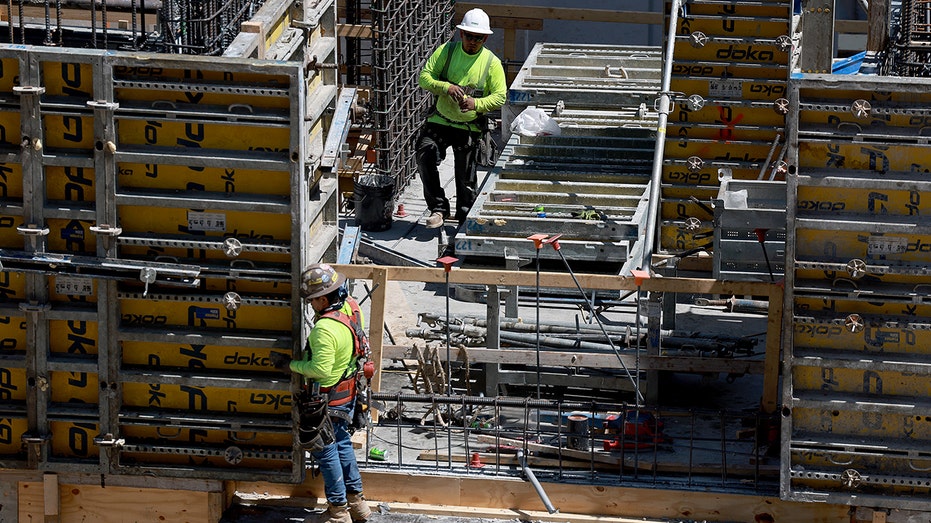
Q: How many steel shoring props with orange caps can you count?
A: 5